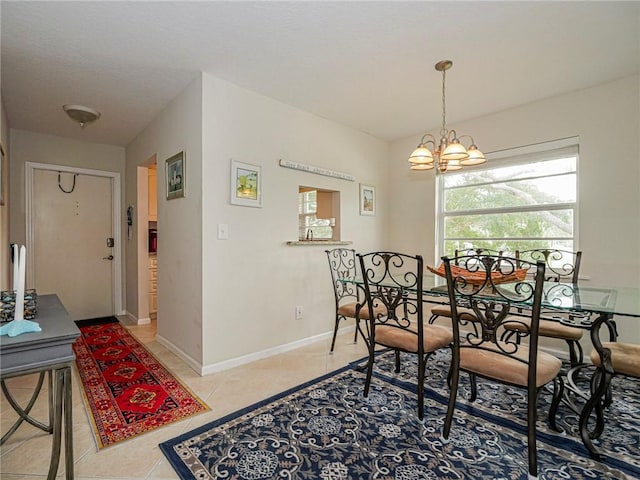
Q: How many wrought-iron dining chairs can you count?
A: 6